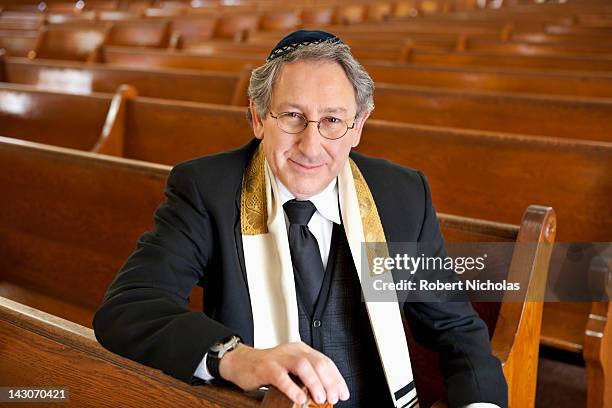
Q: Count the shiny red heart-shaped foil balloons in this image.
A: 0